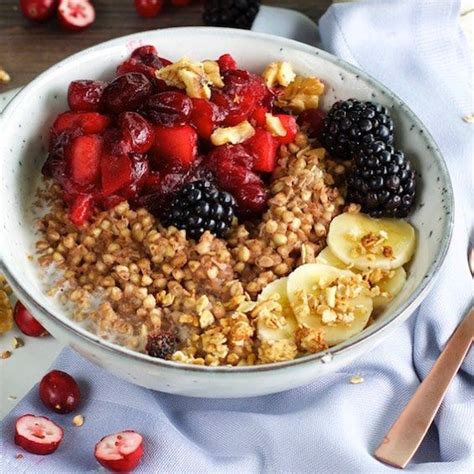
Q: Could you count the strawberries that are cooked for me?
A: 0